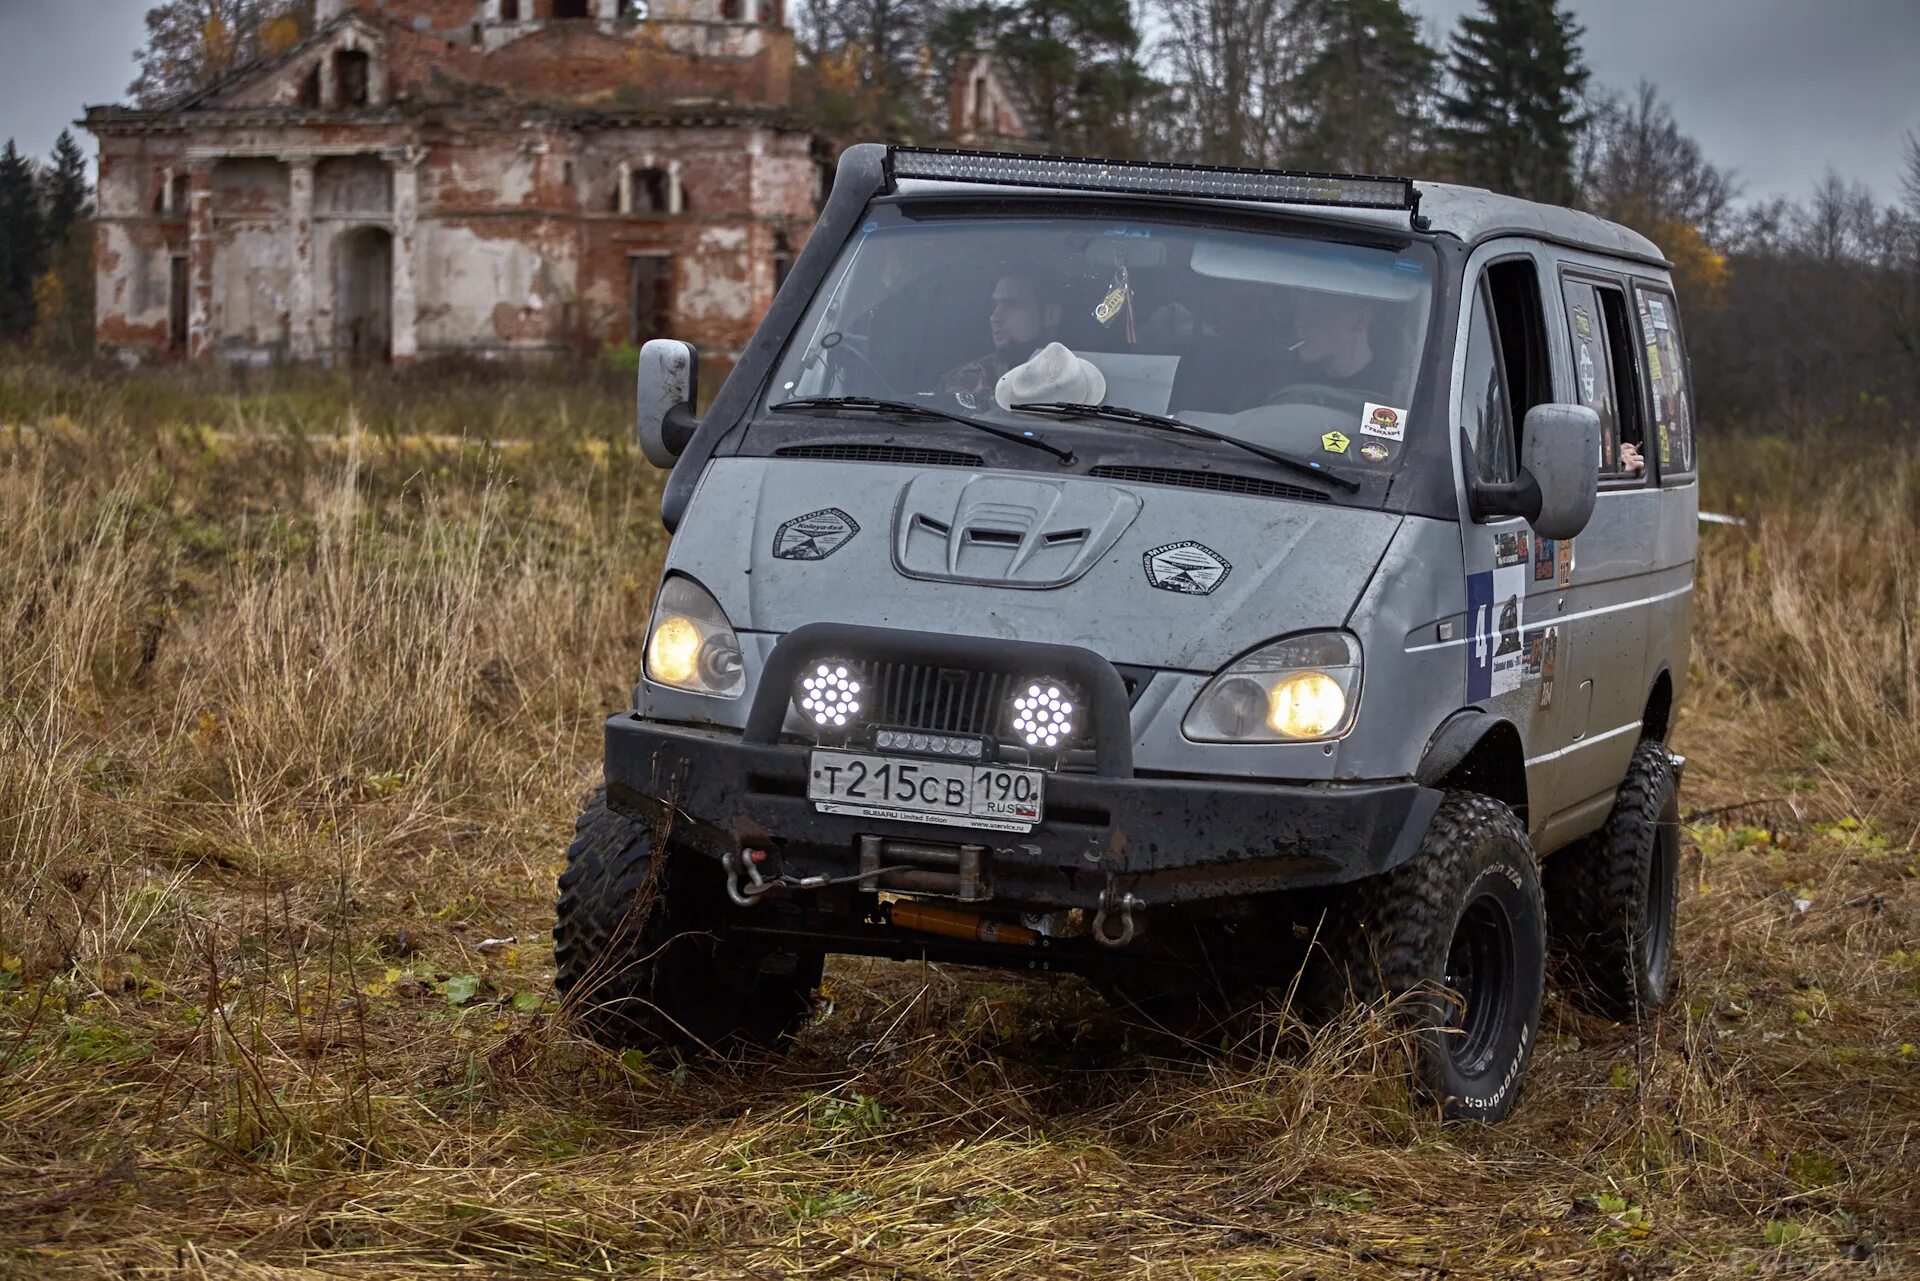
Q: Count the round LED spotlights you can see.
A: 2